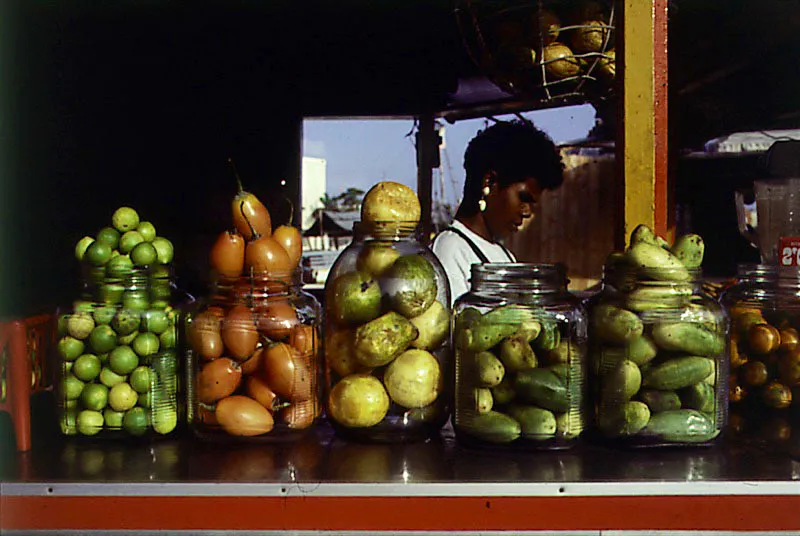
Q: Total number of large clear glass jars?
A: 6